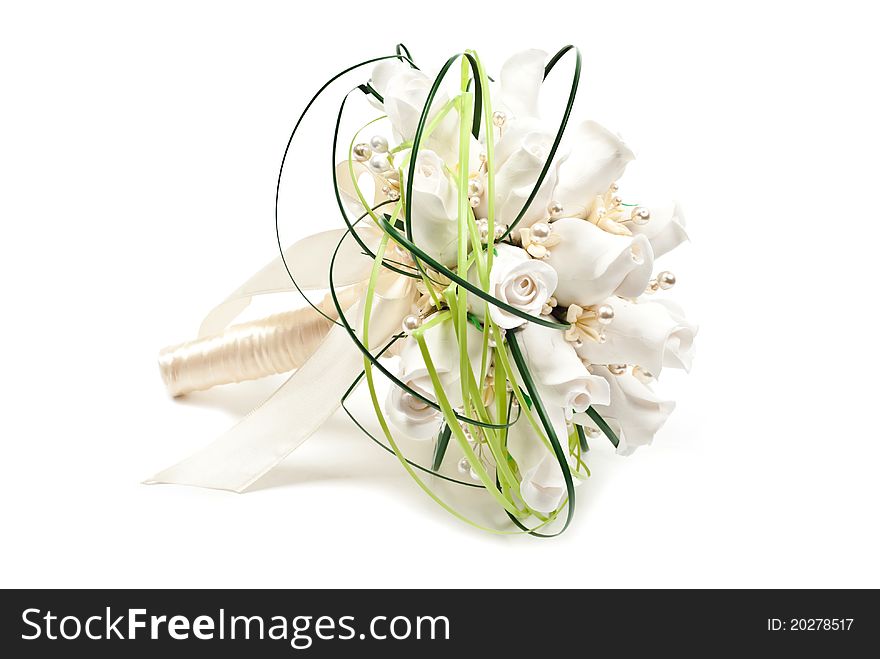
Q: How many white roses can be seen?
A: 13